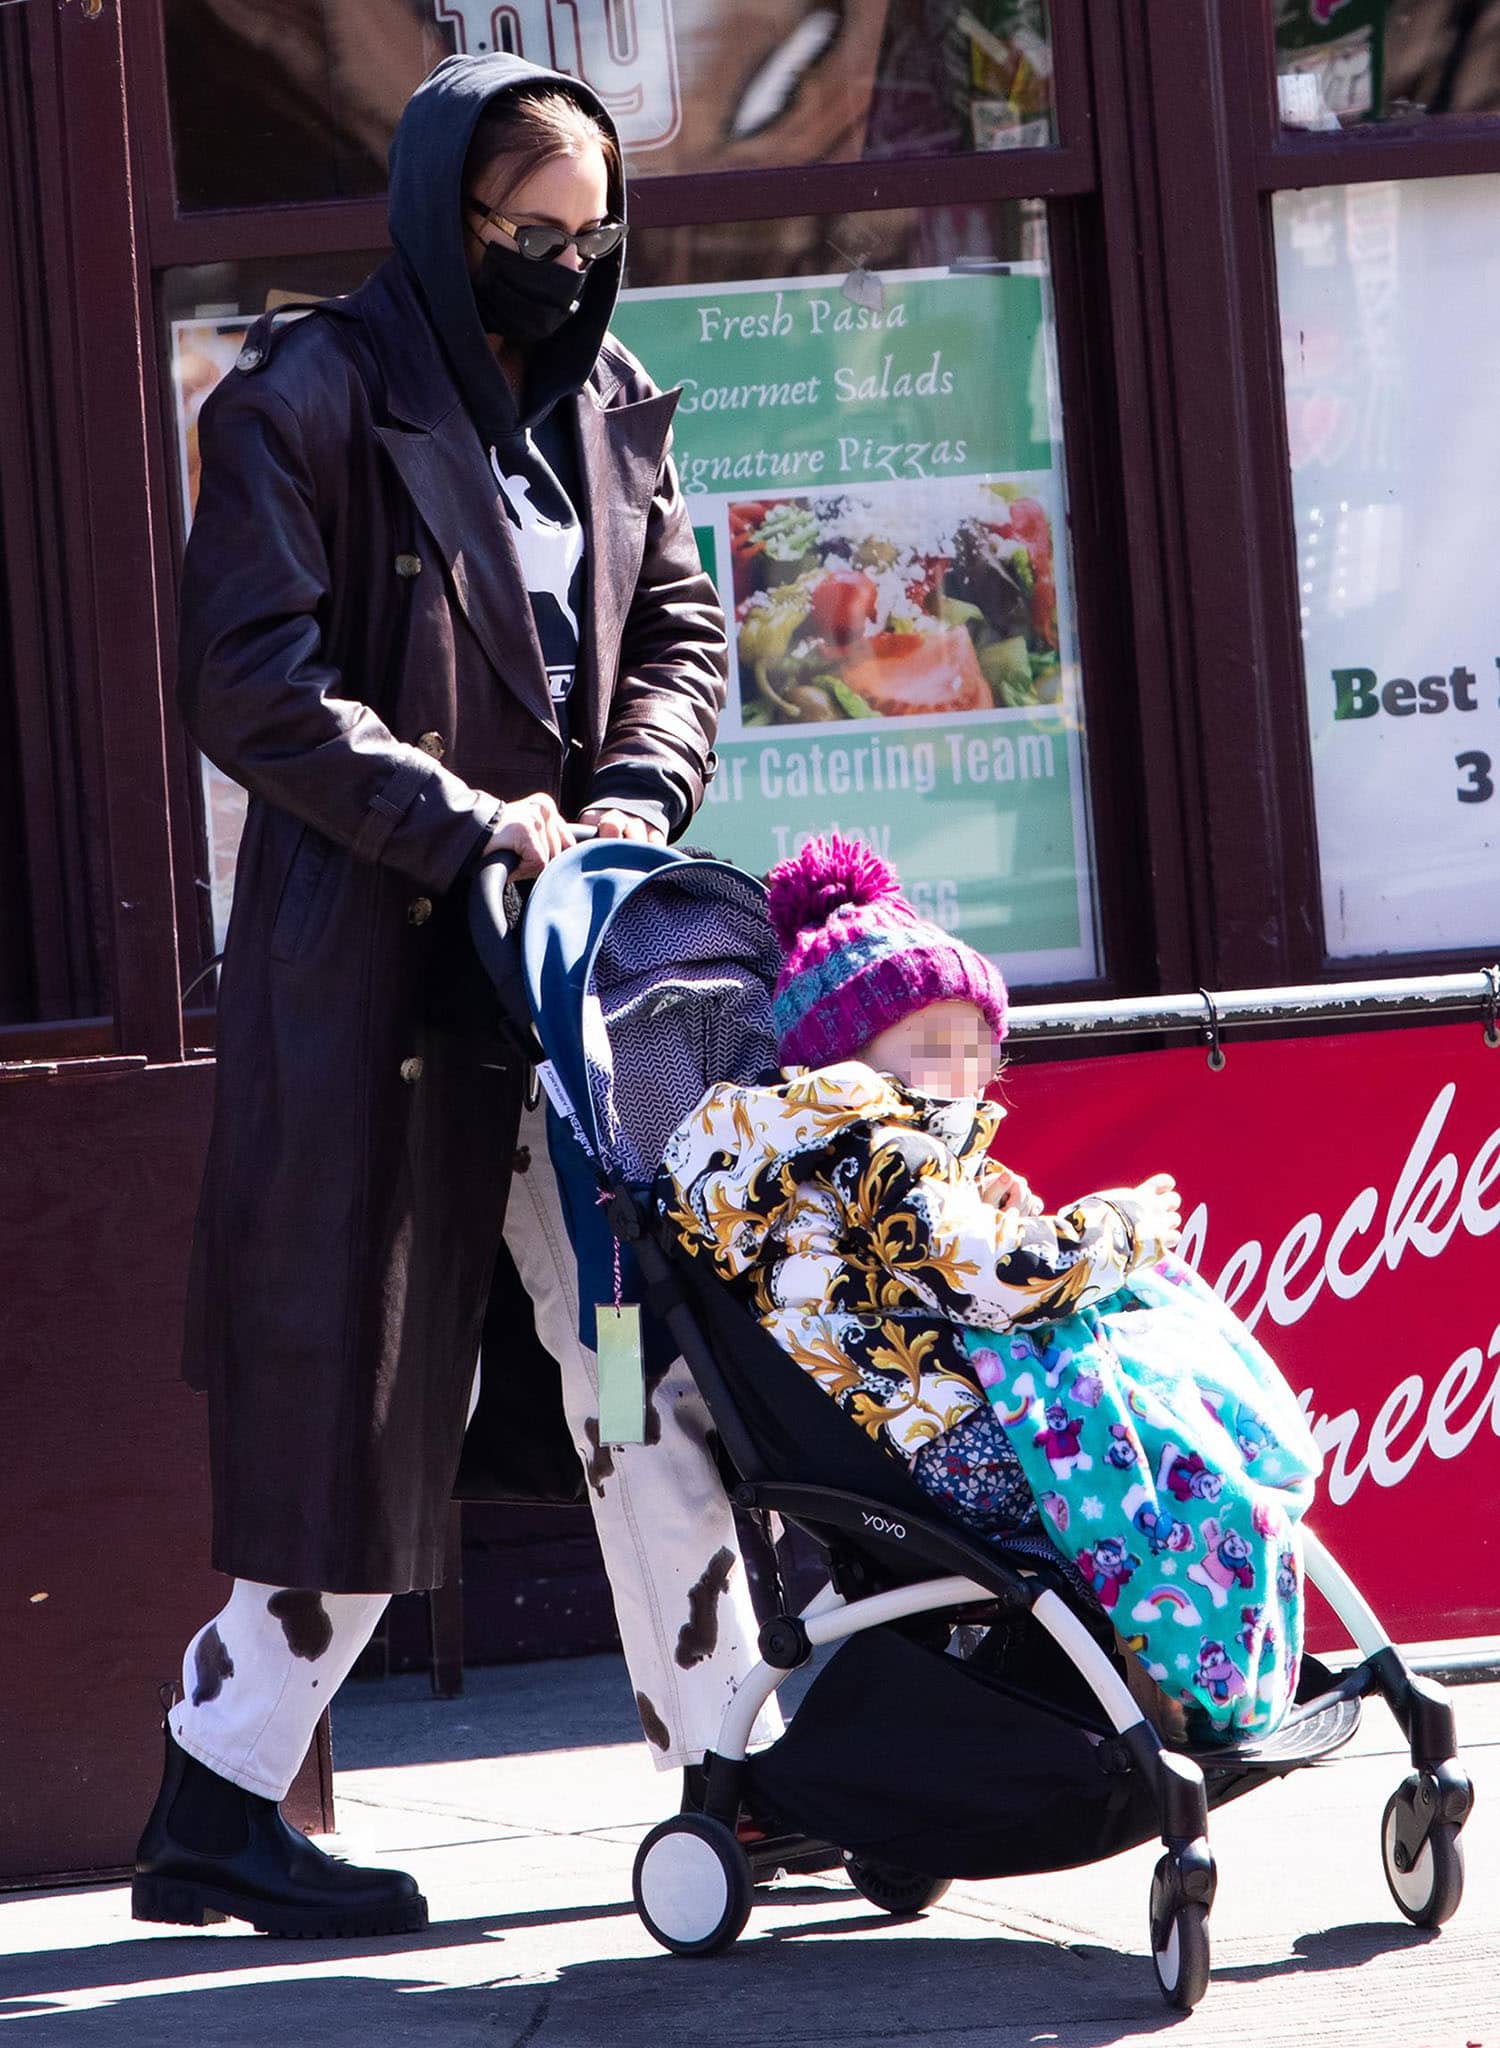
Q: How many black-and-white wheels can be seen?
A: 3